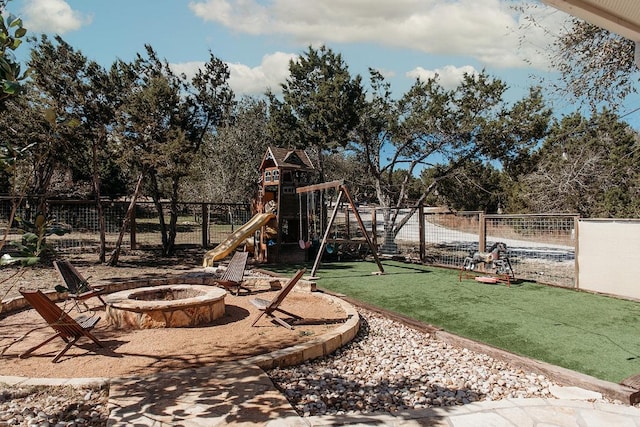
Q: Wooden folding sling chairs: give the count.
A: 4